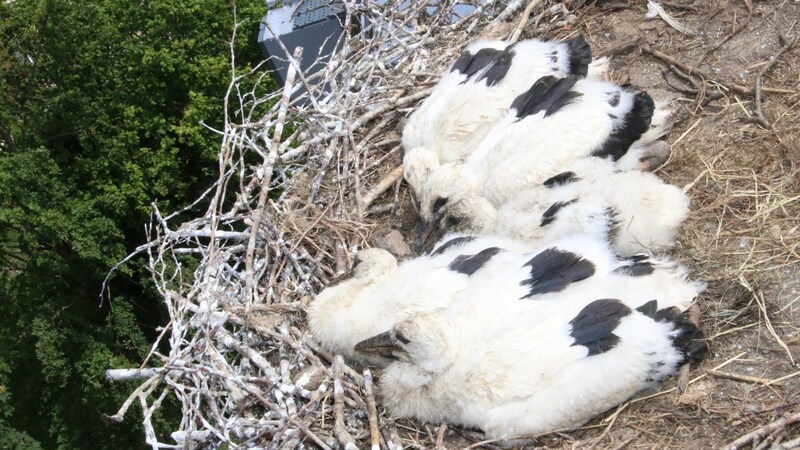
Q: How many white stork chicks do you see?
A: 5